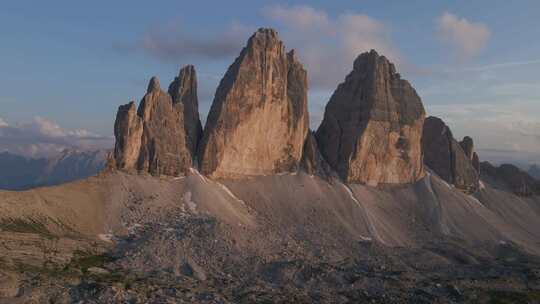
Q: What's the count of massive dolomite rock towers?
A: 3